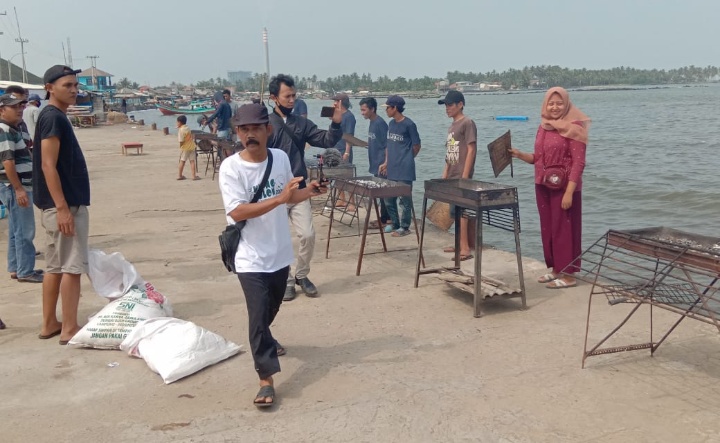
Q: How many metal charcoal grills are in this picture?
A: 6